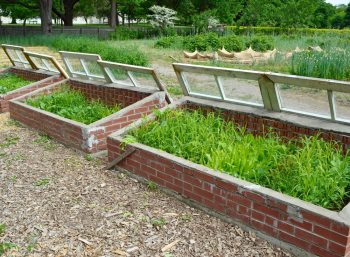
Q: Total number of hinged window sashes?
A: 6